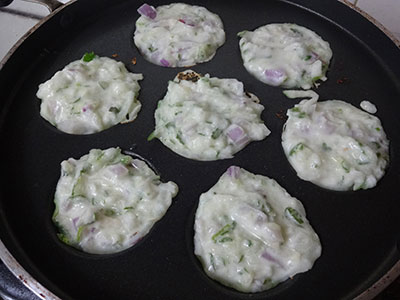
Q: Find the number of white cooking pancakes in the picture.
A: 7